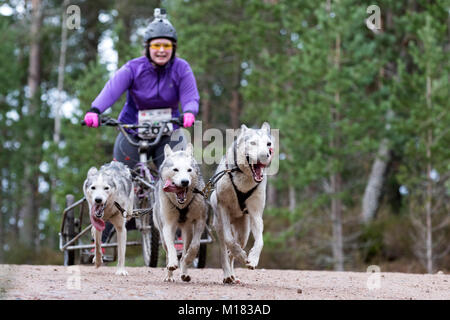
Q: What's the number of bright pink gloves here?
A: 2